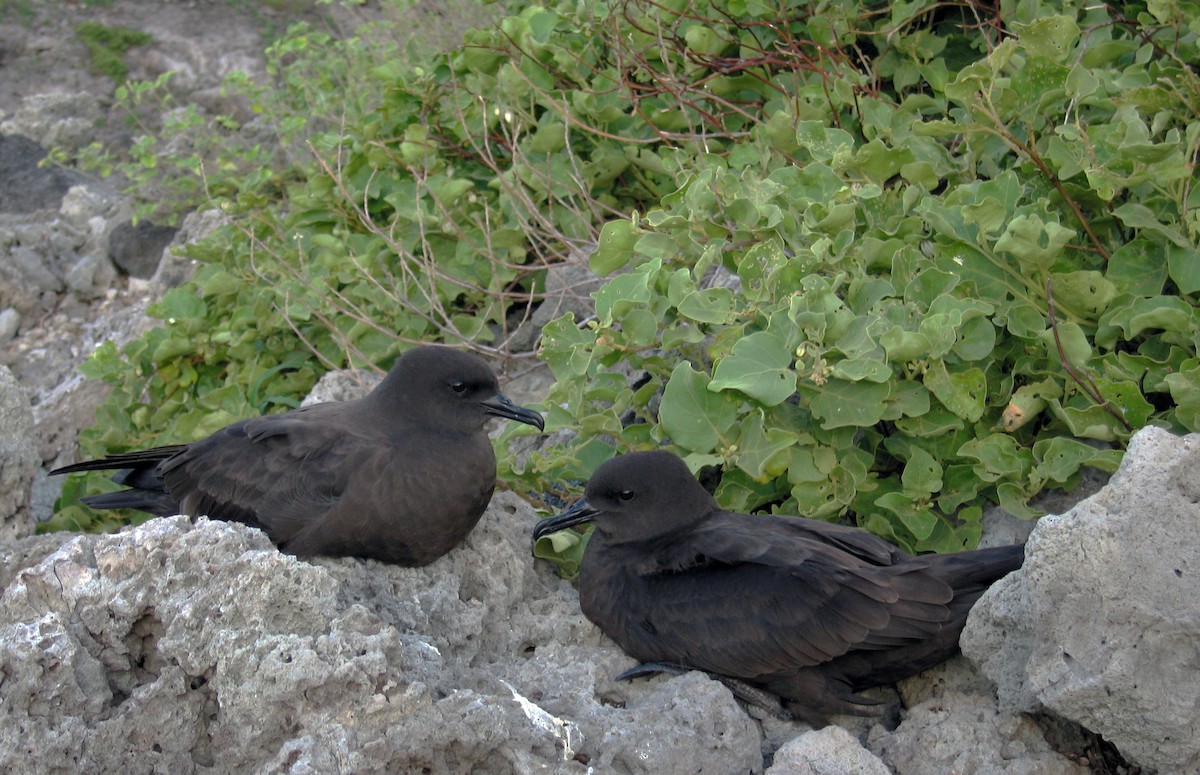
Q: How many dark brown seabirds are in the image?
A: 2